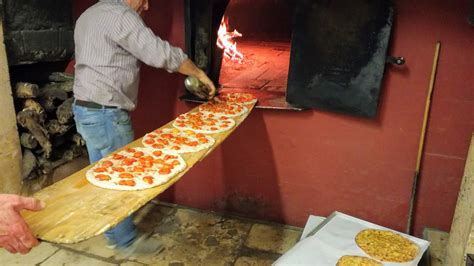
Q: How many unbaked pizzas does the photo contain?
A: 5